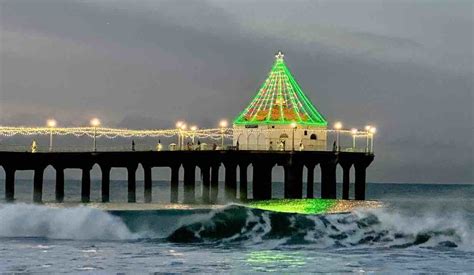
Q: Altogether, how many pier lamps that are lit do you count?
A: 11